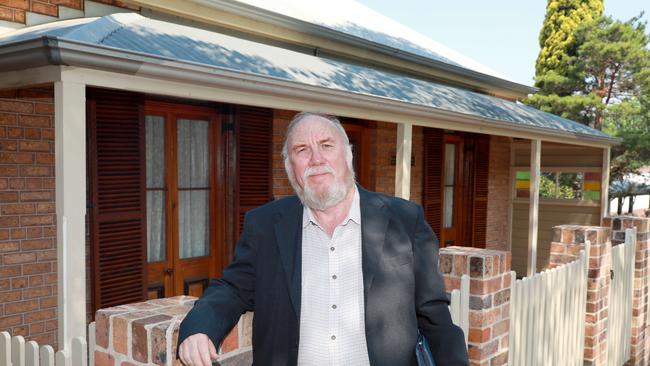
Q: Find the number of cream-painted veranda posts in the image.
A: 4